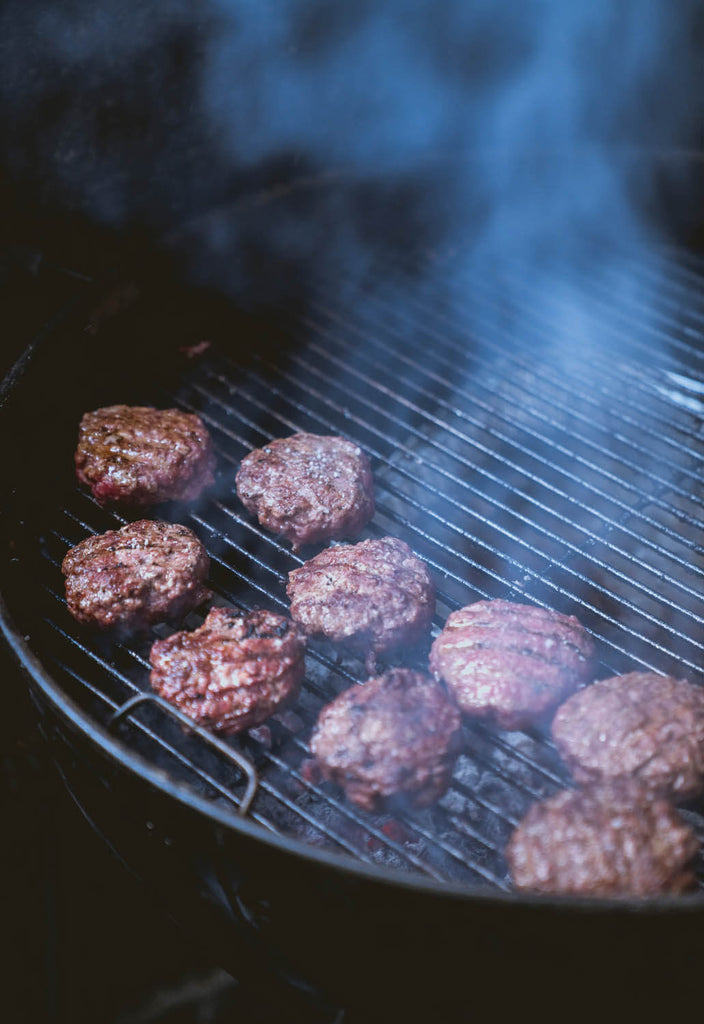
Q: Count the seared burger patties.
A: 9